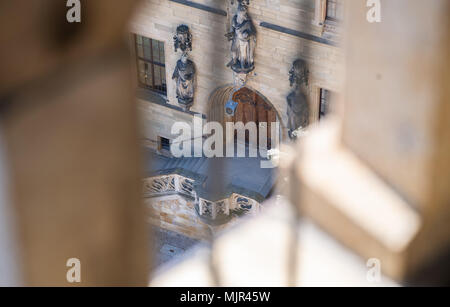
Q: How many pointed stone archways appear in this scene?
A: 1